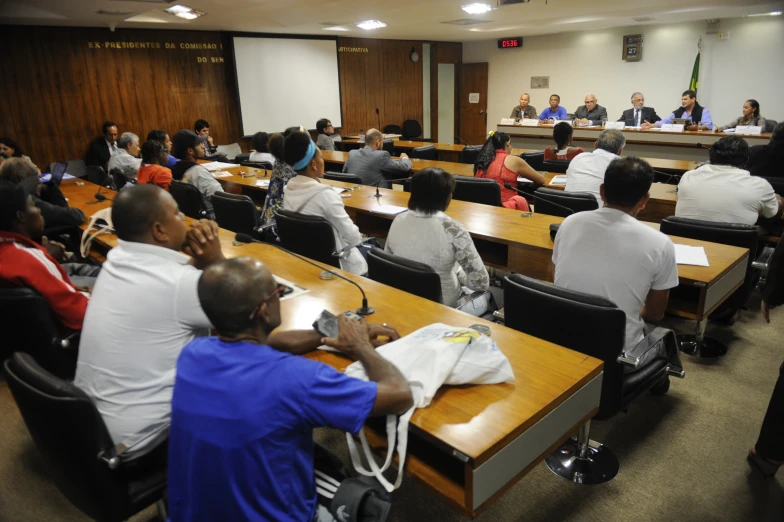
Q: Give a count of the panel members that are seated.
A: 6